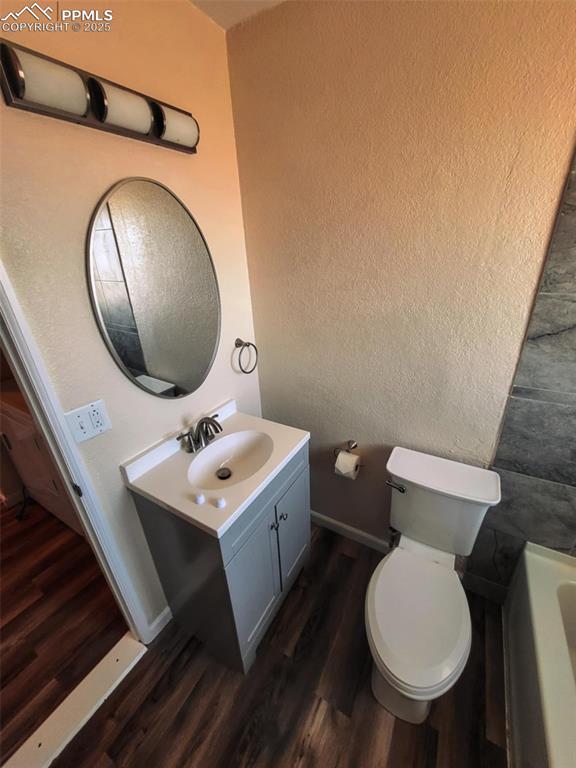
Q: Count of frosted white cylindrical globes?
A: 3